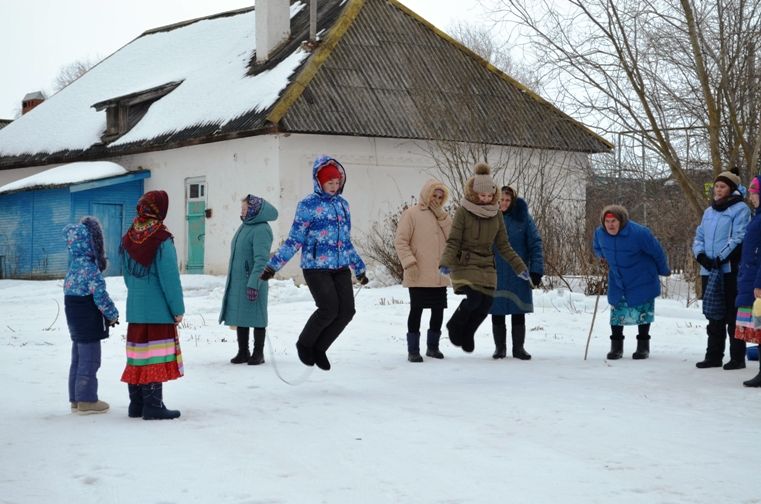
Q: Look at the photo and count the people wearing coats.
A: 10